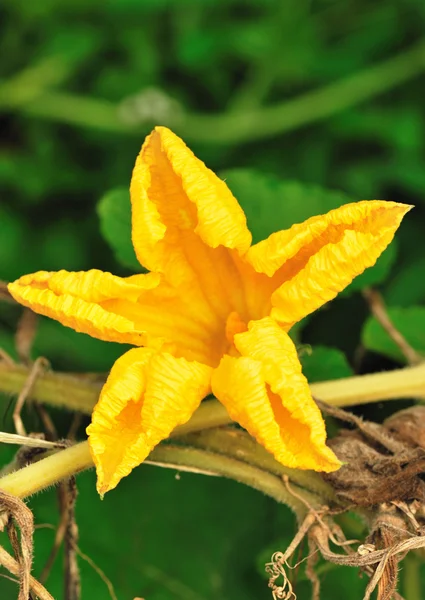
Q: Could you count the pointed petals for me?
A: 5